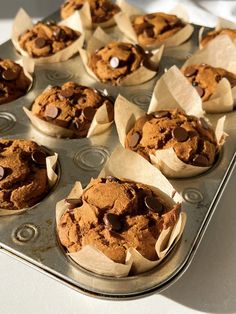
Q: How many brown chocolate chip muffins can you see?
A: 11